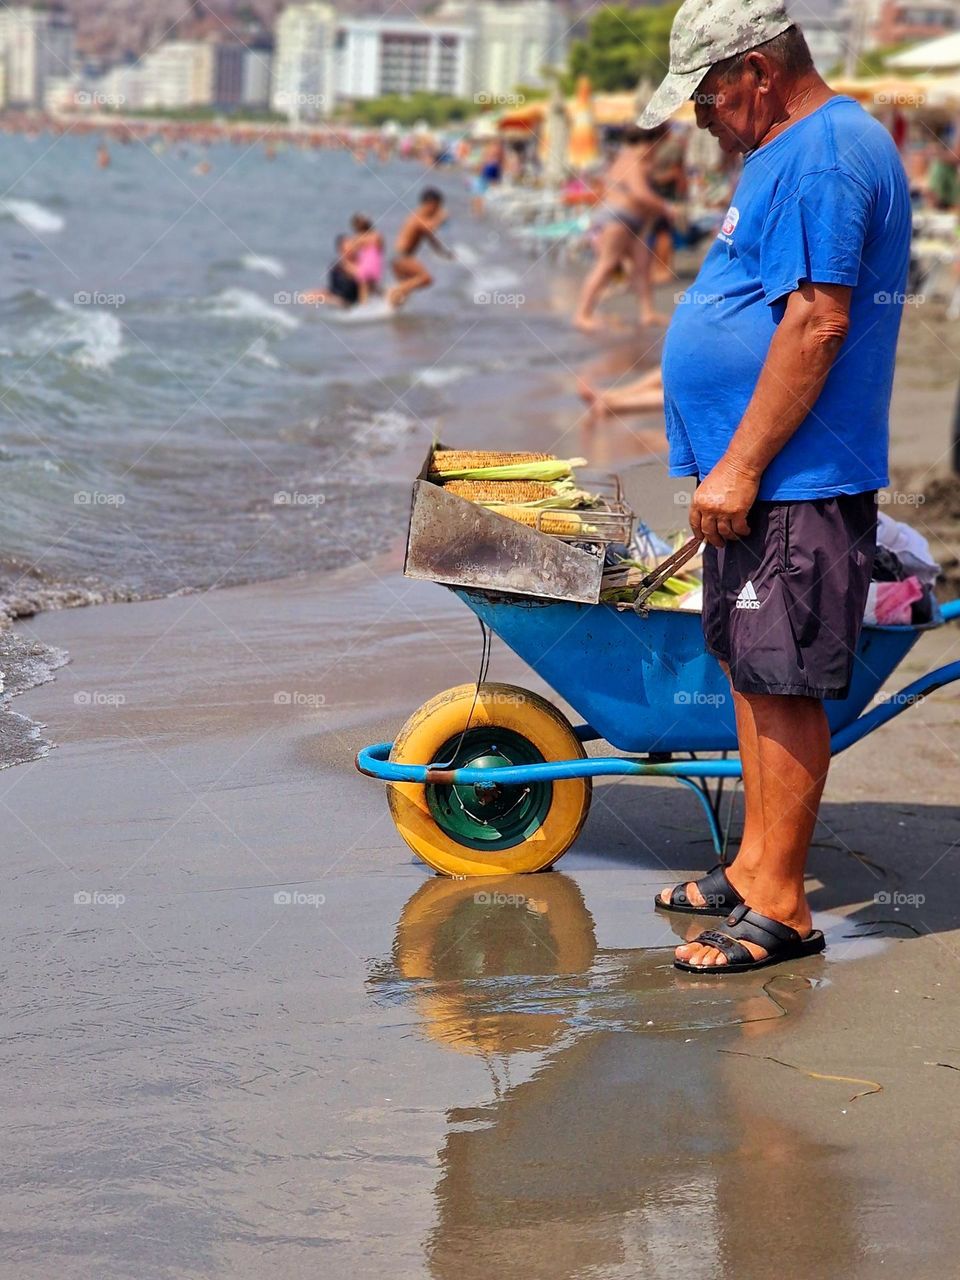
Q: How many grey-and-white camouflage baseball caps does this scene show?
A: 1